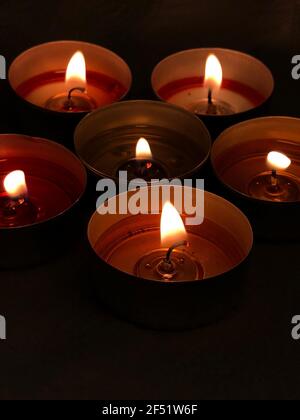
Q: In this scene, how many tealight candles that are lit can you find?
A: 6